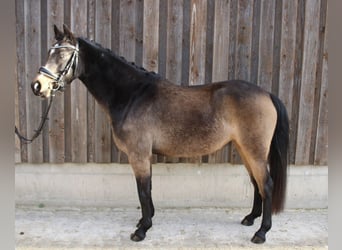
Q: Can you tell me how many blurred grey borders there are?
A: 2